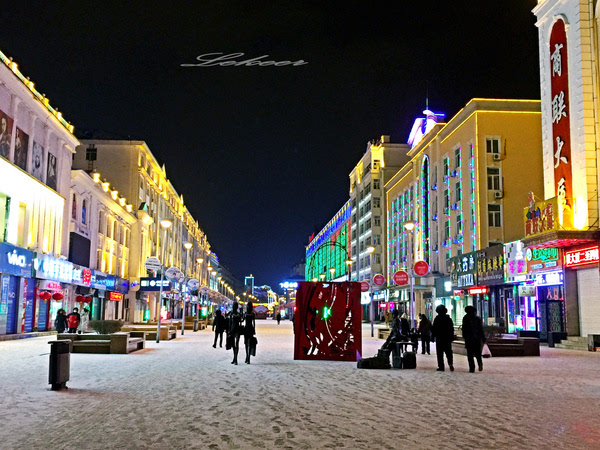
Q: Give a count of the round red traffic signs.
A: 4